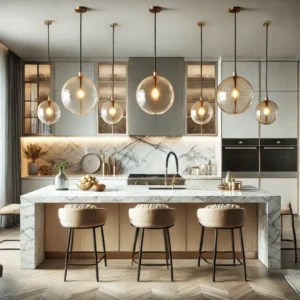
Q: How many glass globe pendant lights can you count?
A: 7